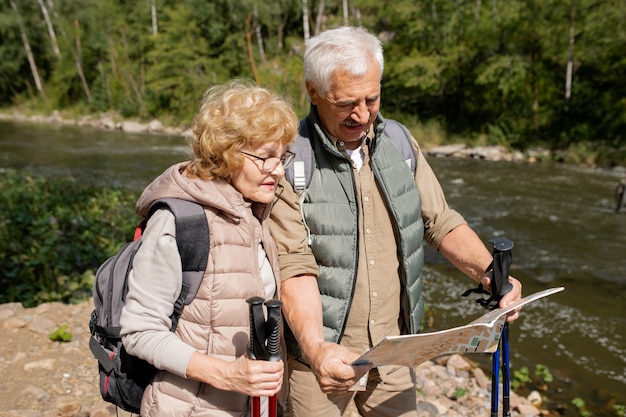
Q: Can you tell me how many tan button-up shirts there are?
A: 1